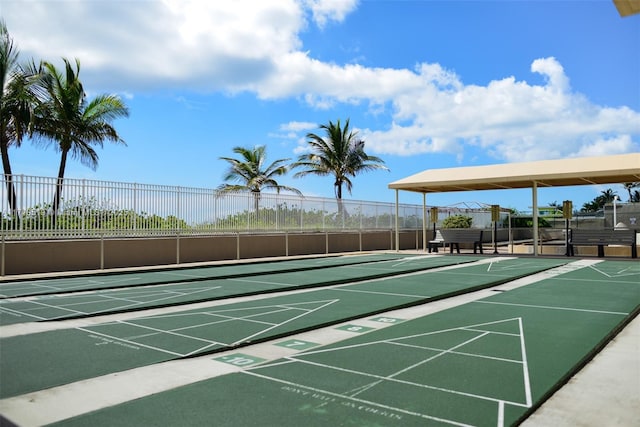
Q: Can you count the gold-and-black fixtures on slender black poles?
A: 3